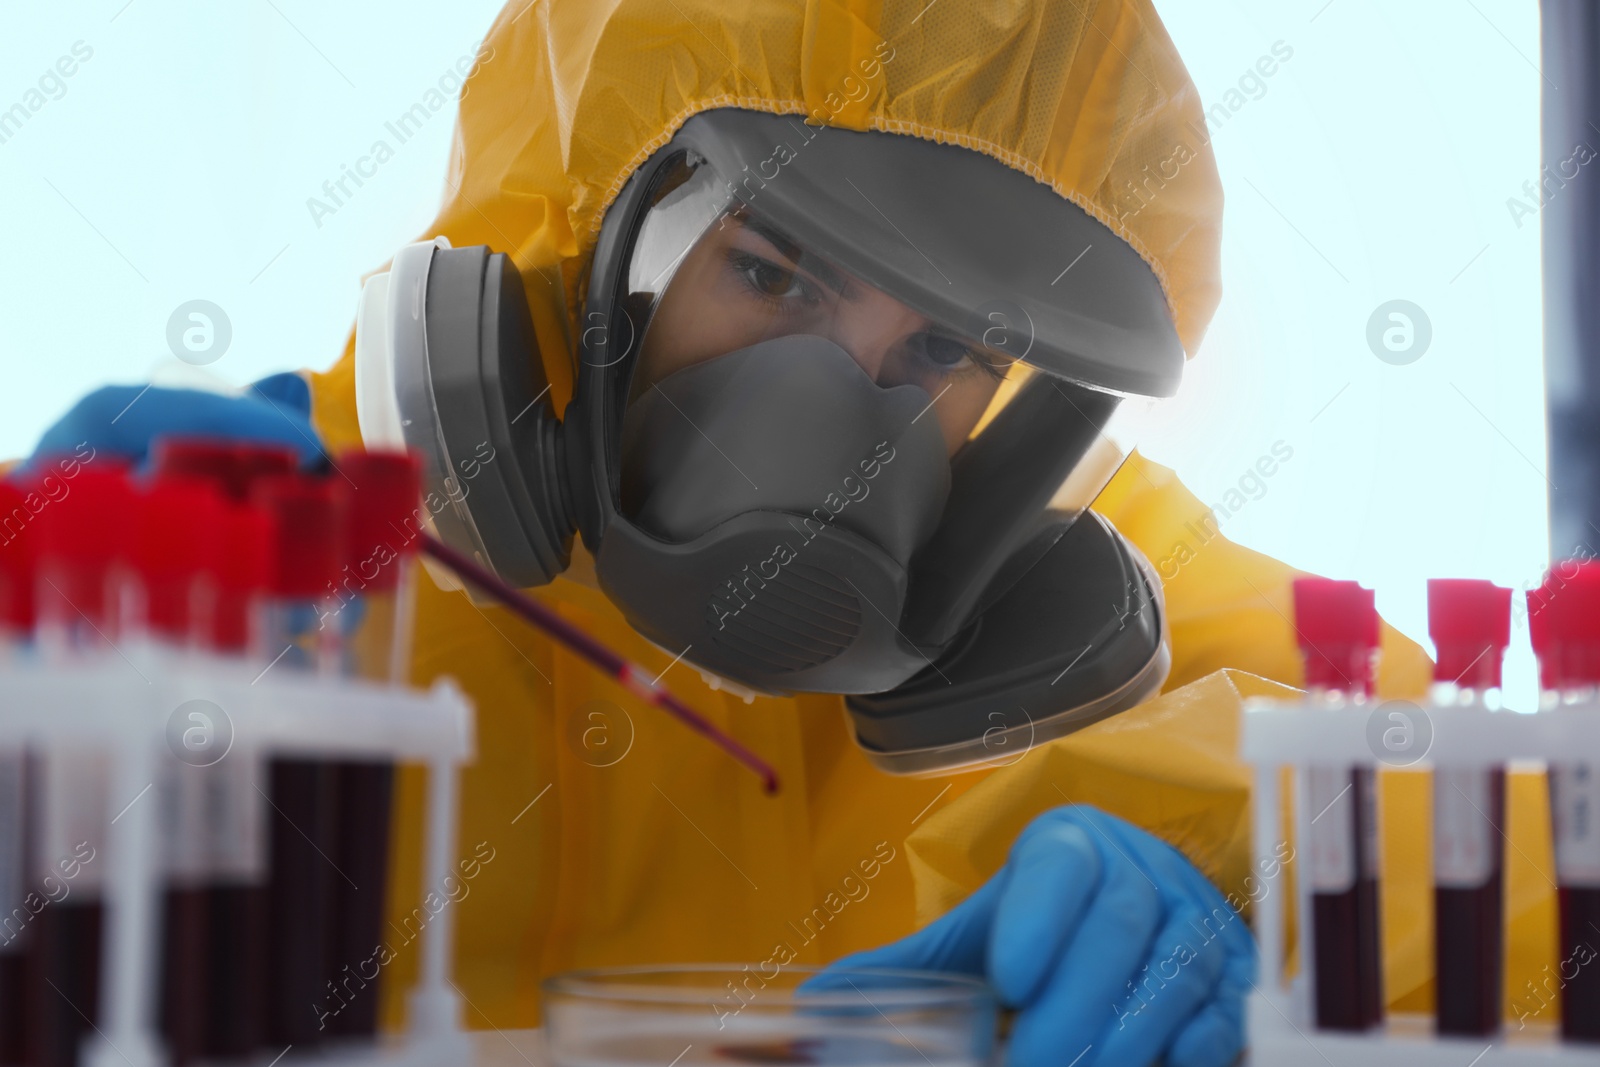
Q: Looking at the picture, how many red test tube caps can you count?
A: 11